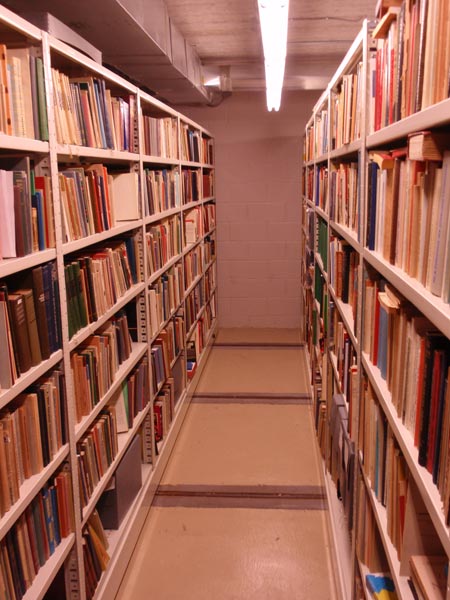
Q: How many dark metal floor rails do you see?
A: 3